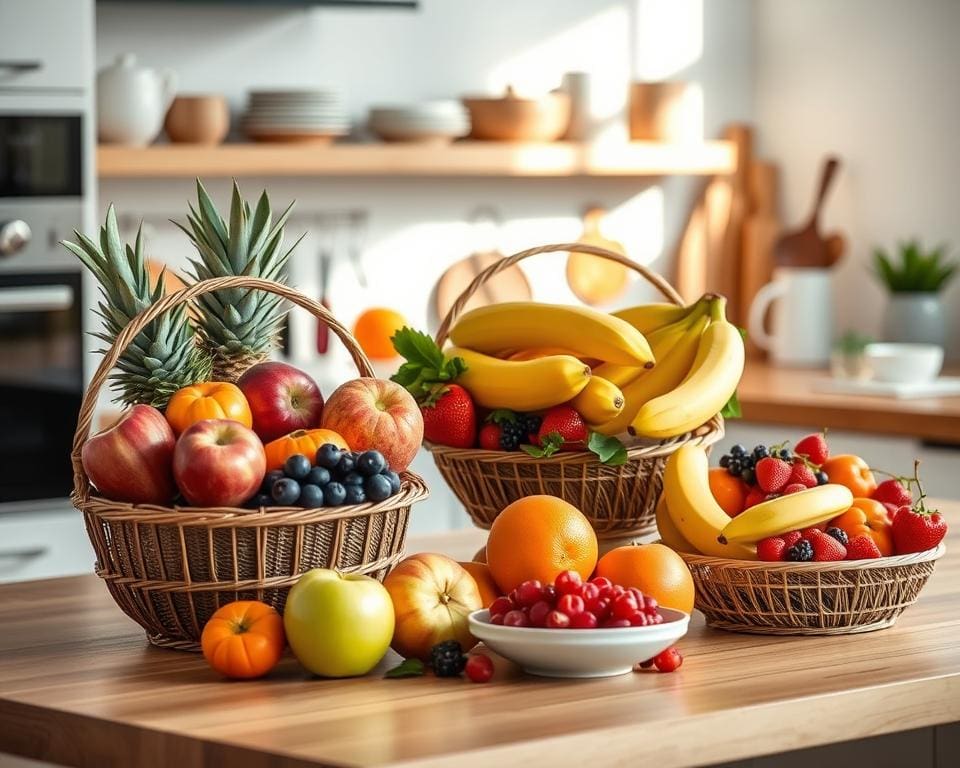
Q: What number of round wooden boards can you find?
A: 2